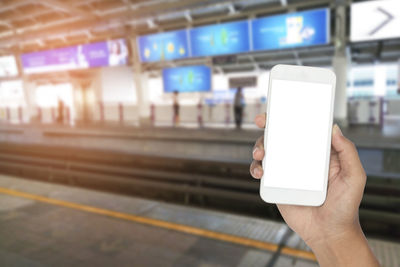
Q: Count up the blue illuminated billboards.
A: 4